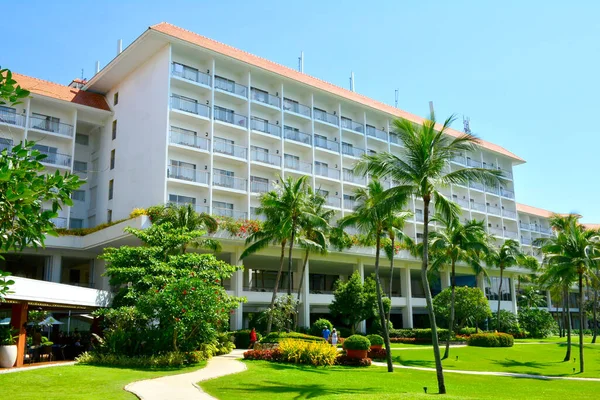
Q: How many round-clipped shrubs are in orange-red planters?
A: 2